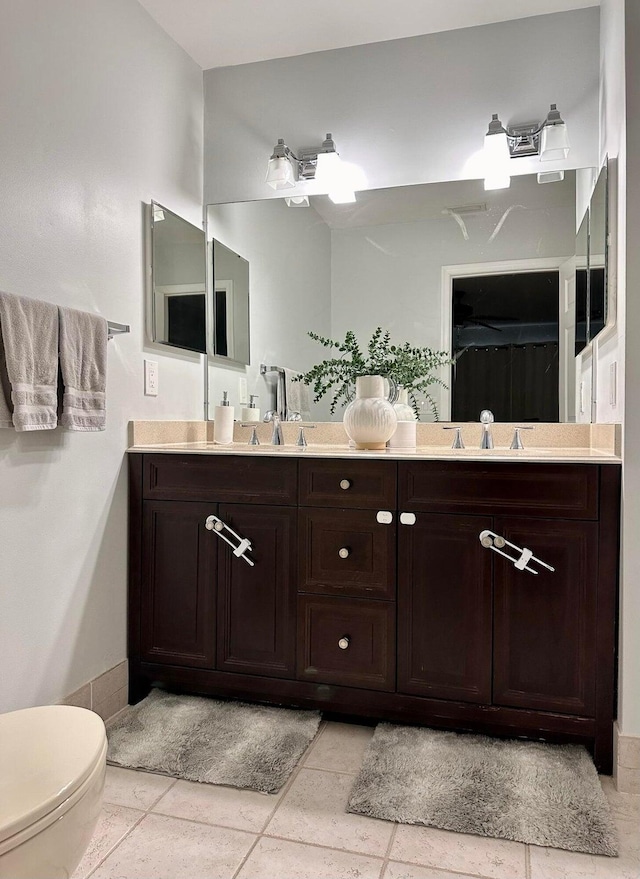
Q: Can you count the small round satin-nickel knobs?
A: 7